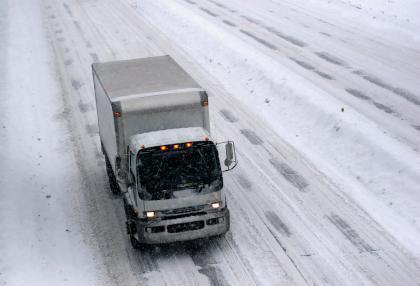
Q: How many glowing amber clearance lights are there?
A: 3